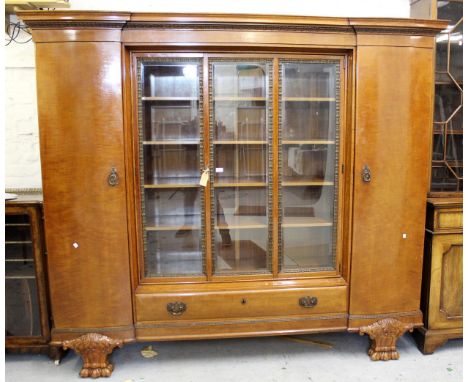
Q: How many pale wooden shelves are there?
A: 4